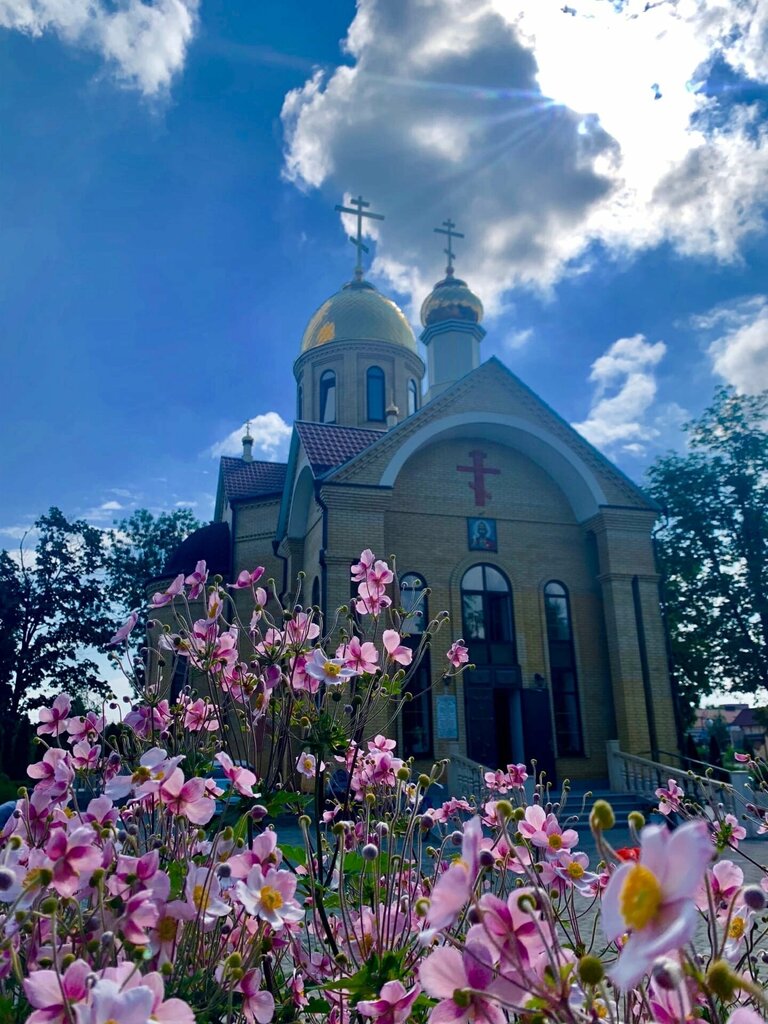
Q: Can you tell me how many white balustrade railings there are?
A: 2